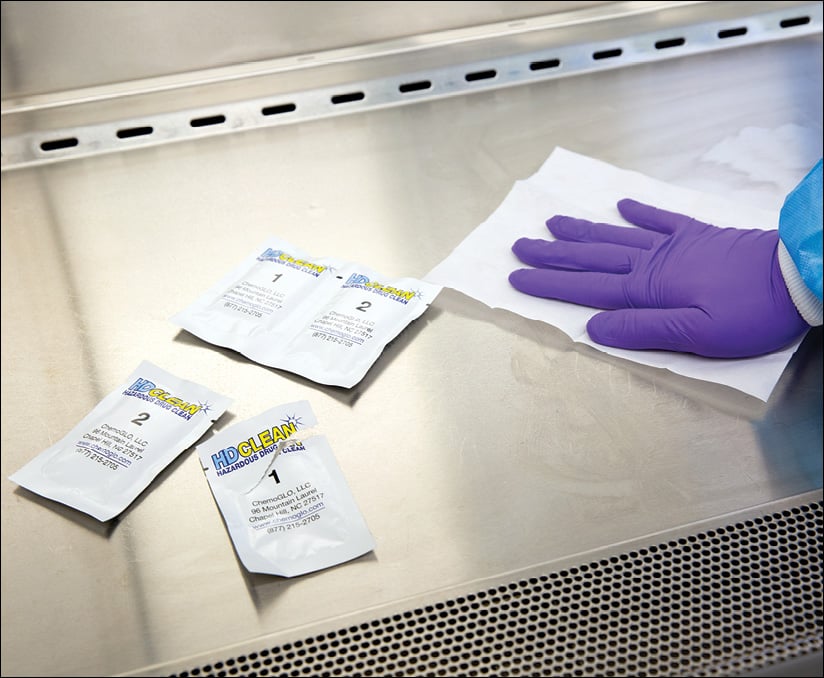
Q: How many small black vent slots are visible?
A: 12